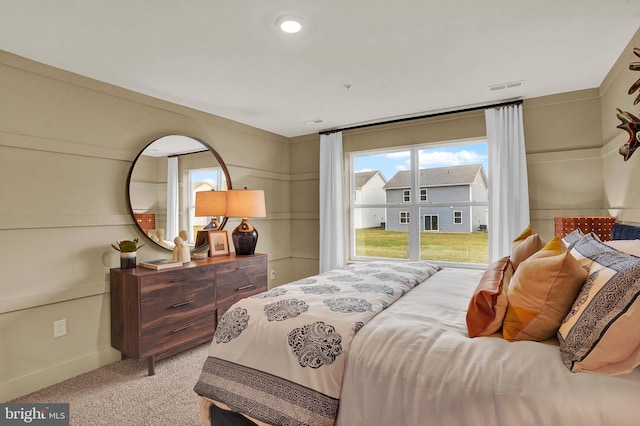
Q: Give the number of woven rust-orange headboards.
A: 1